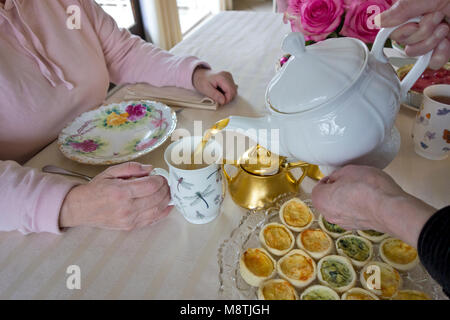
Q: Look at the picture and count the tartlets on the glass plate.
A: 15